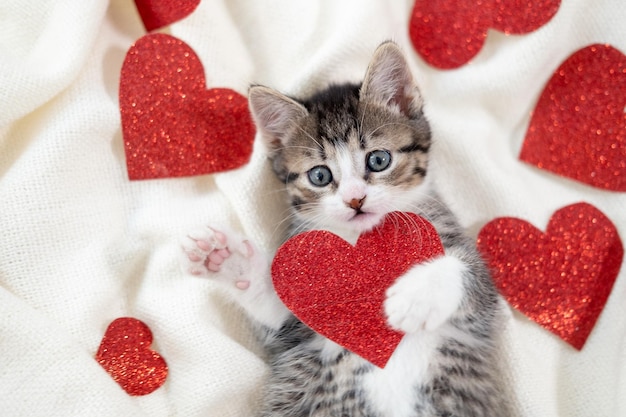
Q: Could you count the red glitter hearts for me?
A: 7